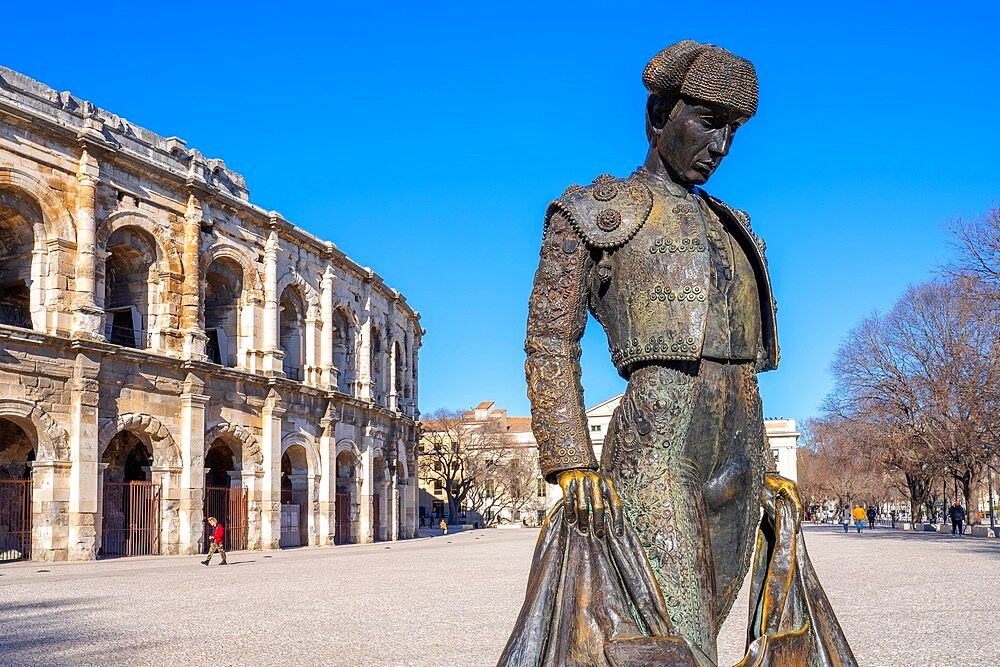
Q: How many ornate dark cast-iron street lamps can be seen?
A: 0